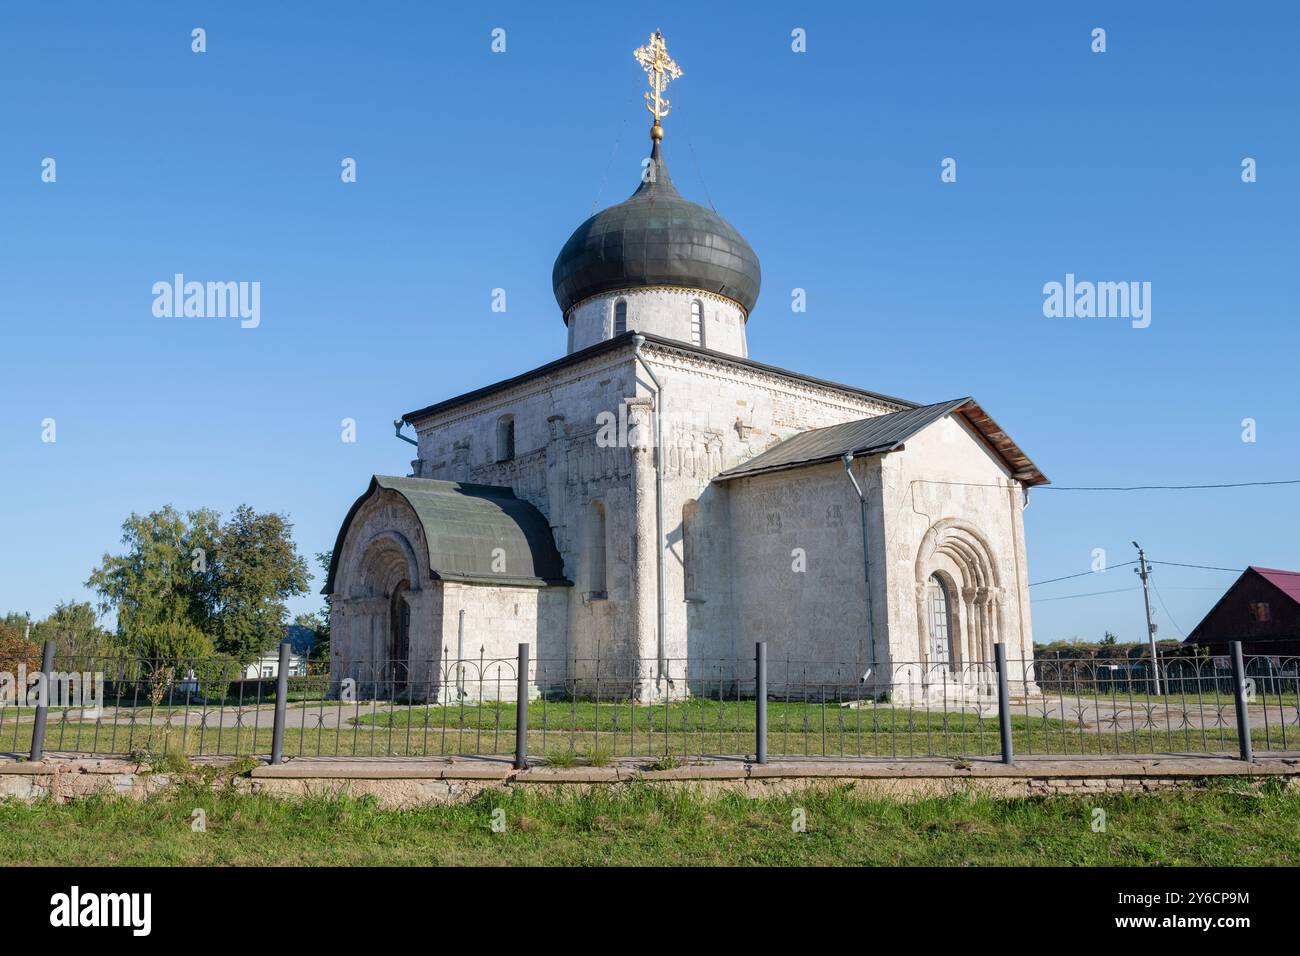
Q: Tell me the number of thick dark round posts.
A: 6